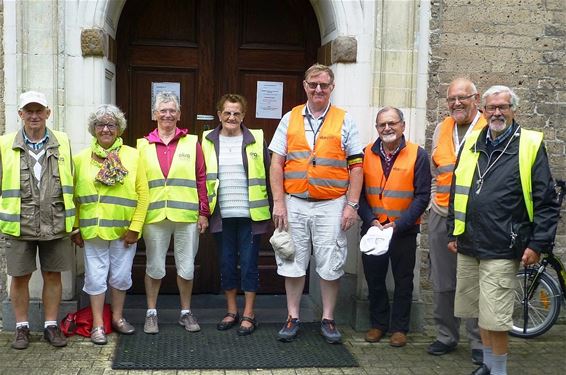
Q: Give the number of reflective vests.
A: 8